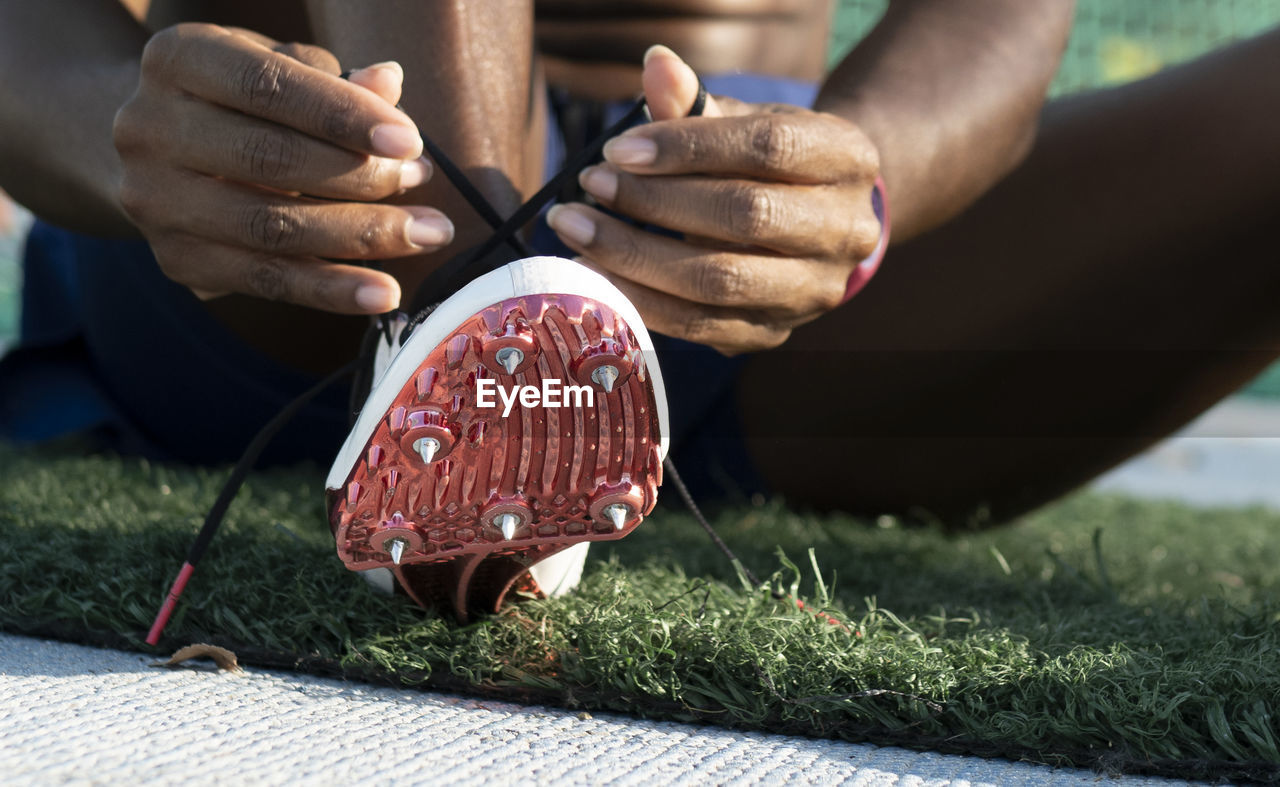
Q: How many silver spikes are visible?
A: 6